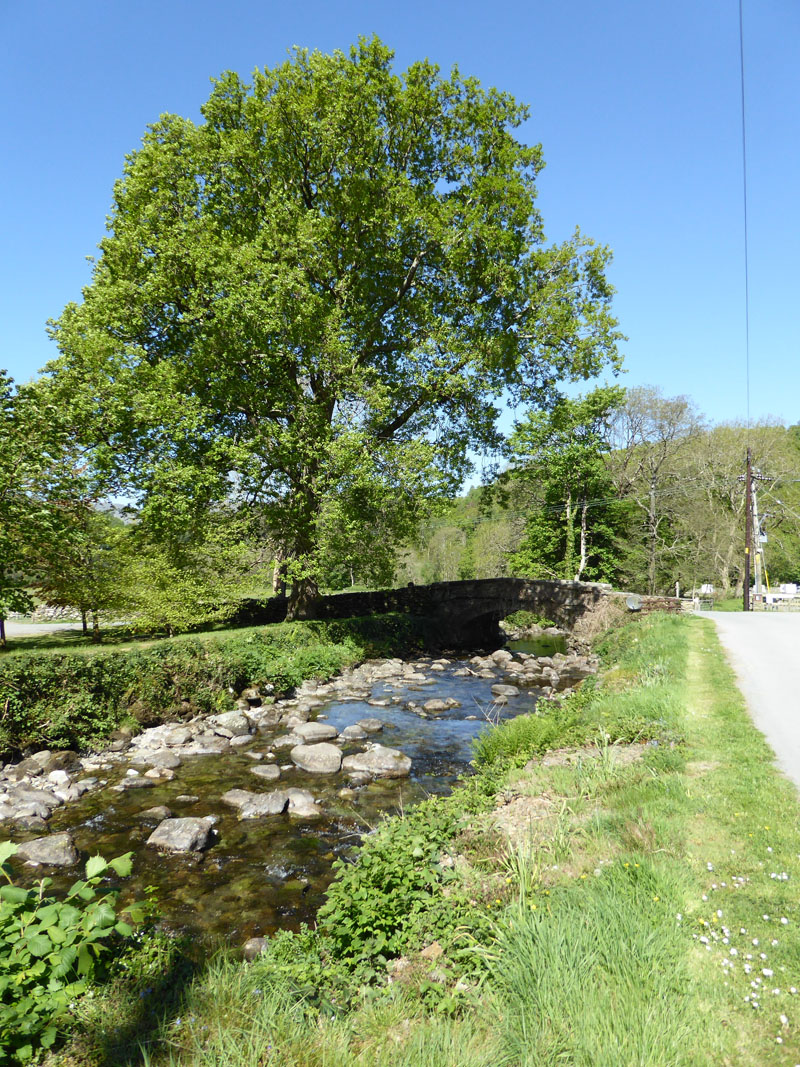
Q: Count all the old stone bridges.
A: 1